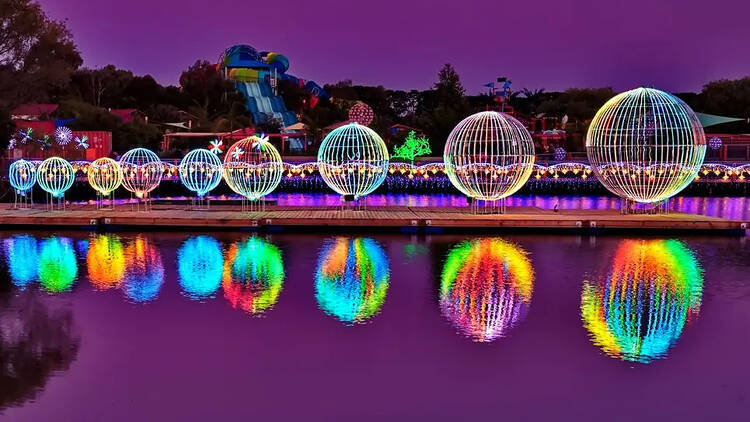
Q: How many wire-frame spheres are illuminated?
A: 9